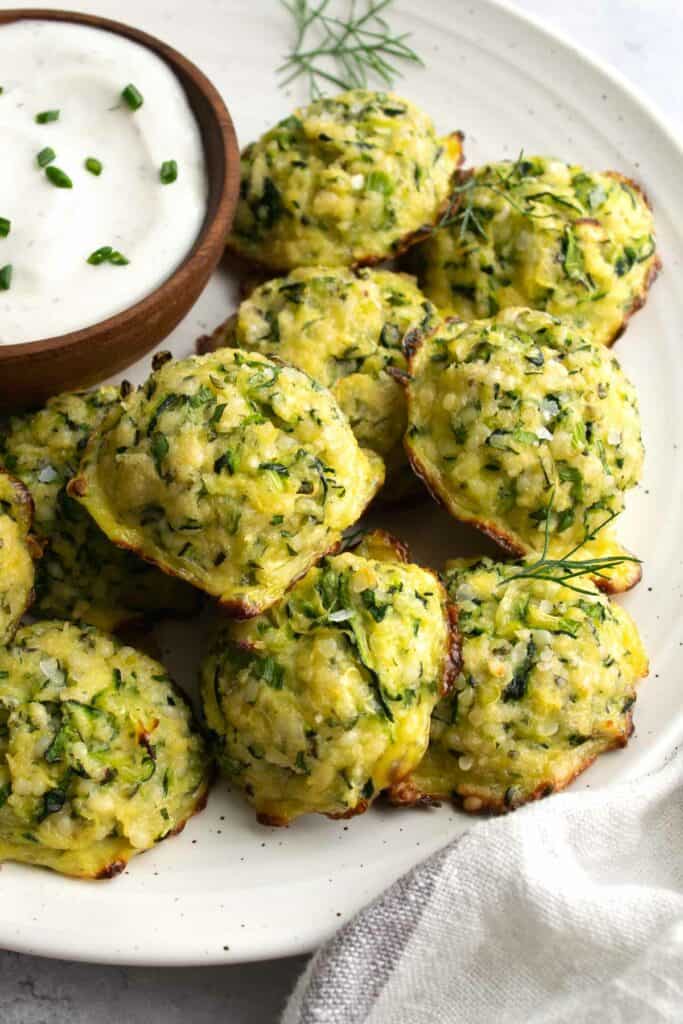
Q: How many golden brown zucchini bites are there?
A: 10